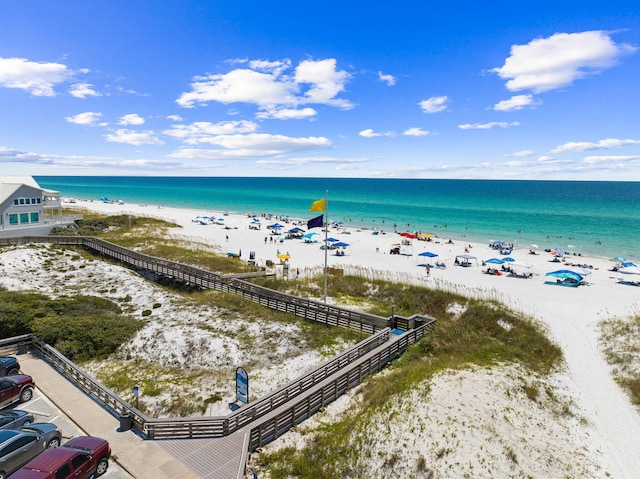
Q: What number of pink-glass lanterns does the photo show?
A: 0